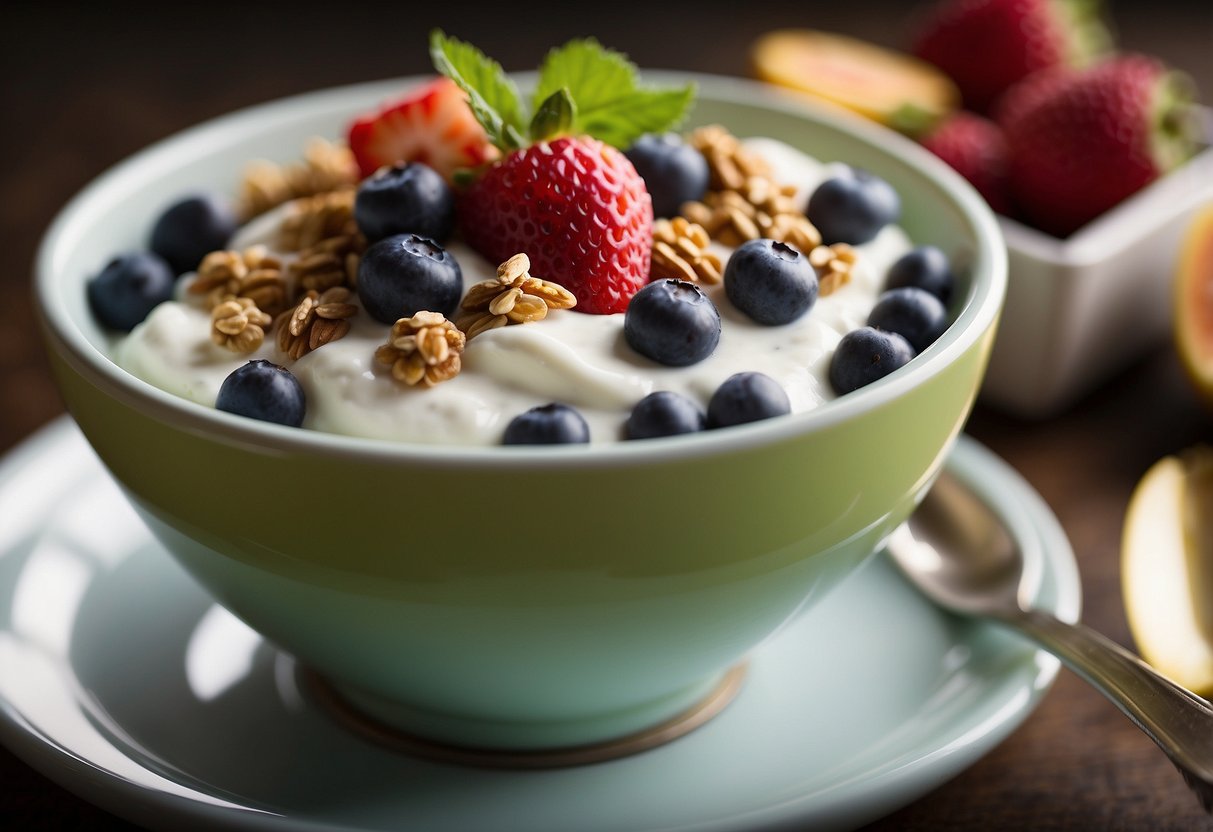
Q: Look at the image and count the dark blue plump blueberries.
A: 15